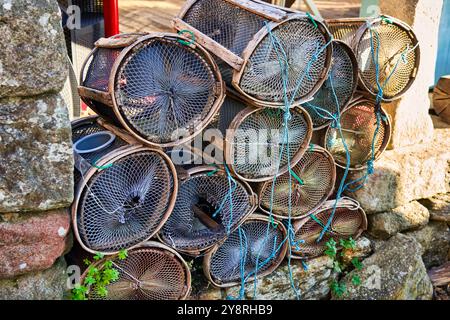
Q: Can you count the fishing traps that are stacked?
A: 12